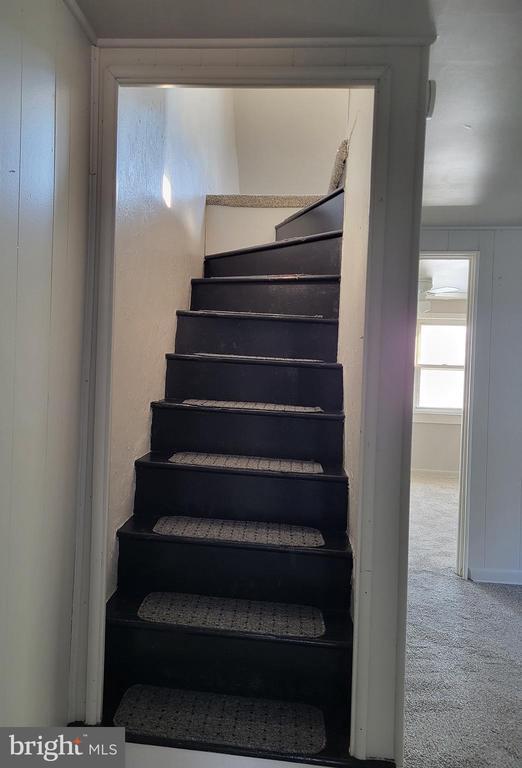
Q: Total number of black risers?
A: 9